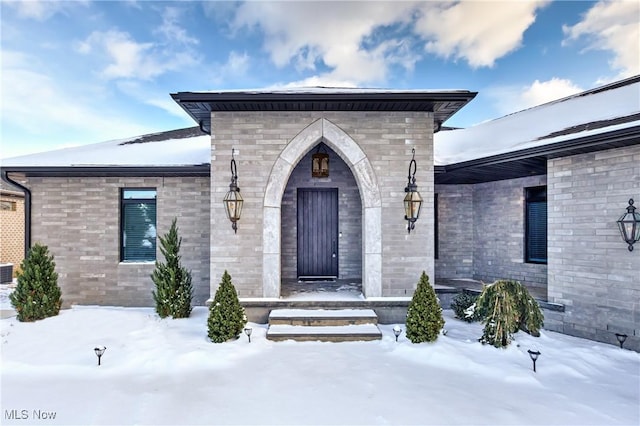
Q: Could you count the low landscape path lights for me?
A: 5